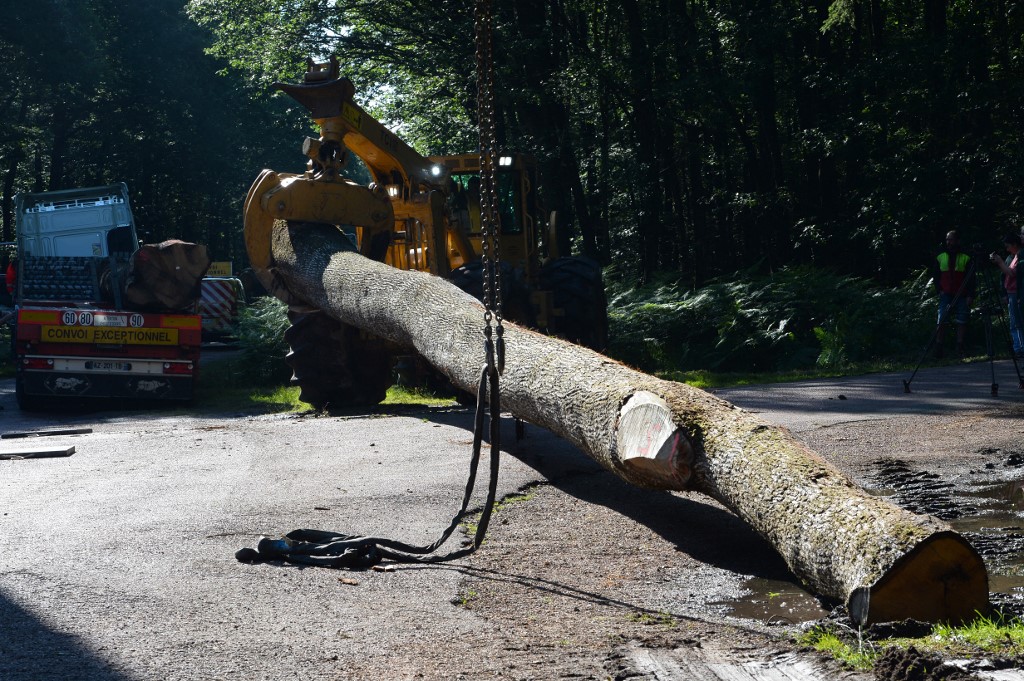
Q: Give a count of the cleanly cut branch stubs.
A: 1